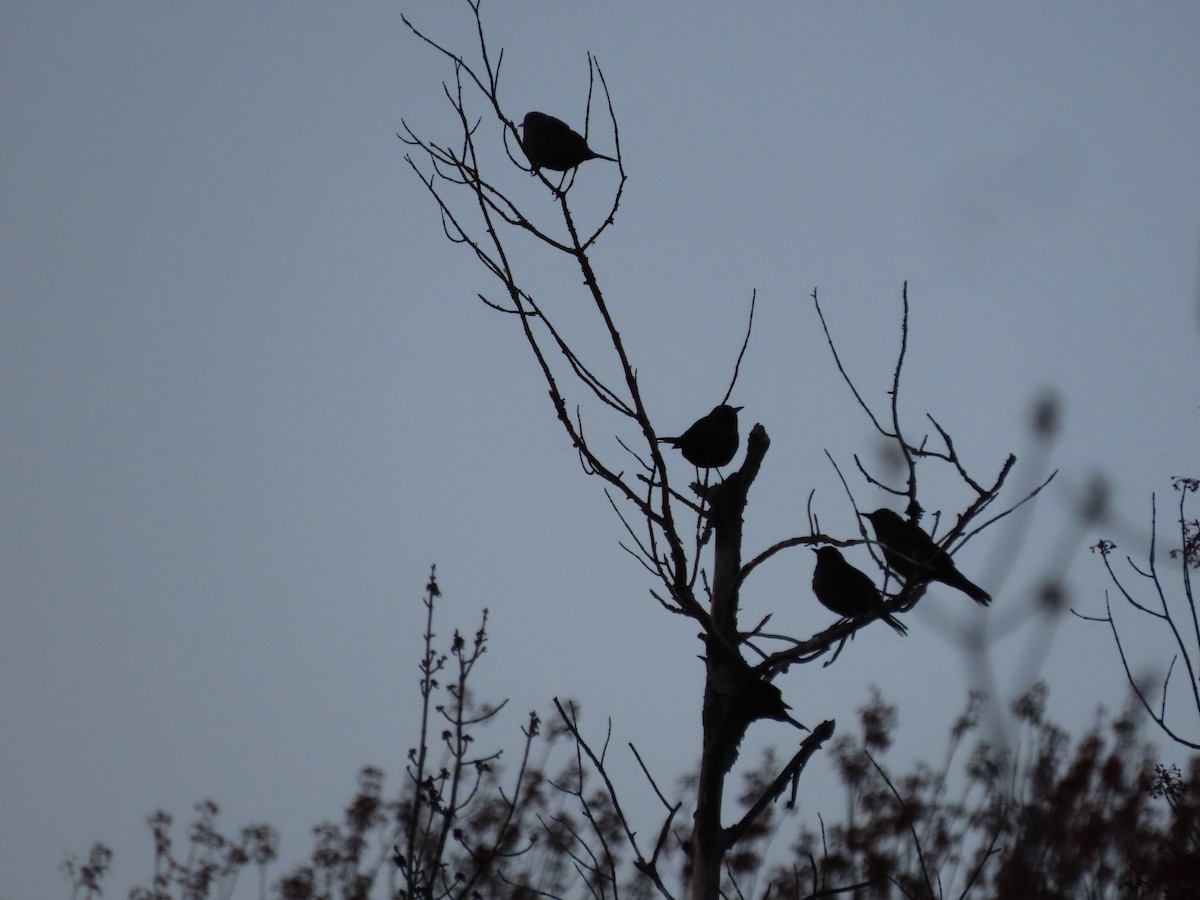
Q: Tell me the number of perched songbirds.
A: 5